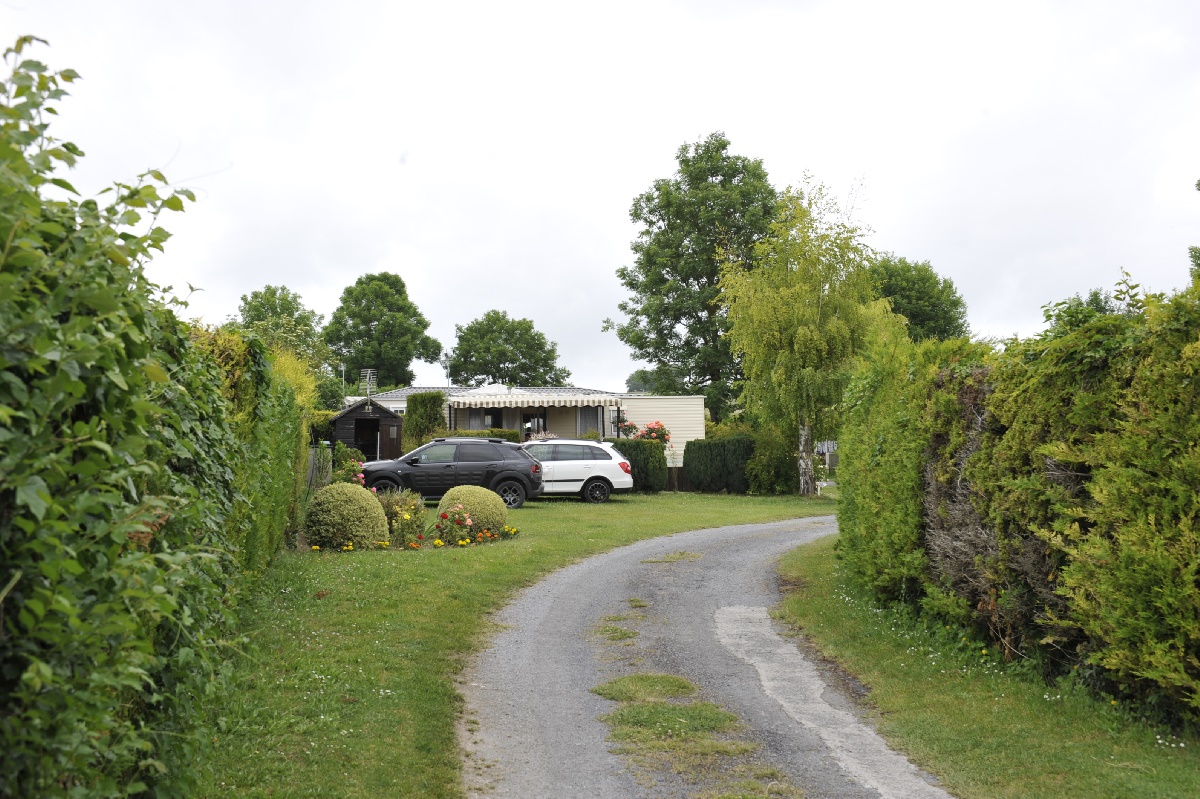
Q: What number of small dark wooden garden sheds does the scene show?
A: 1